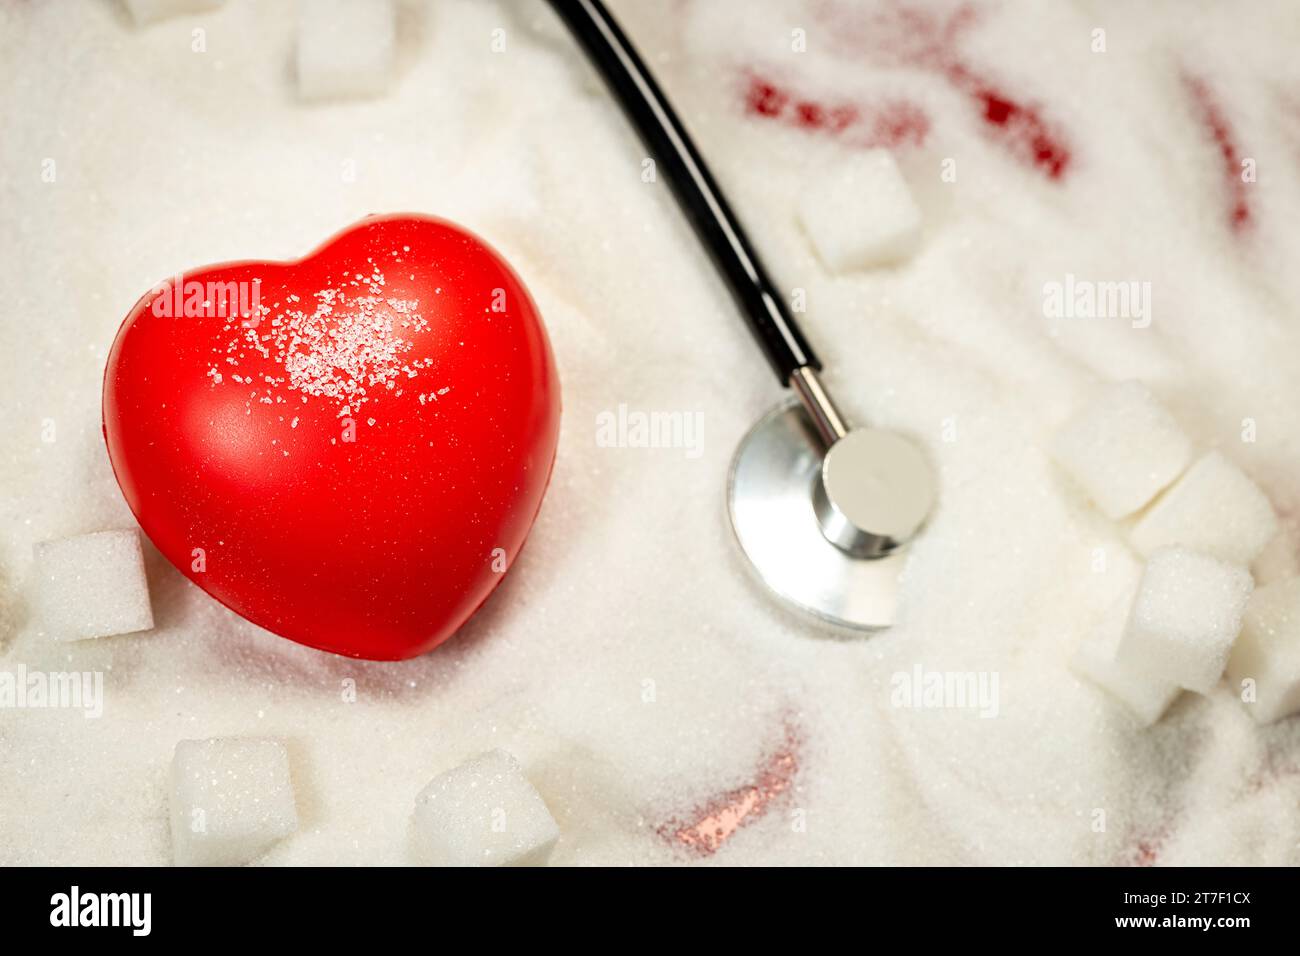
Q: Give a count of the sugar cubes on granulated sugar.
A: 11